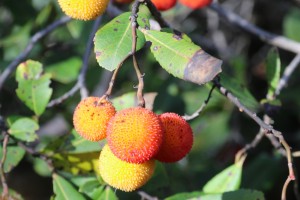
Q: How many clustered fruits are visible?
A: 4